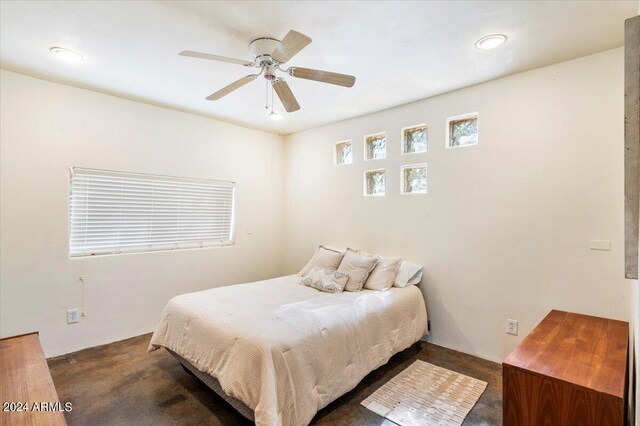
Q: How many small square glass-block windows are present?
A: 6